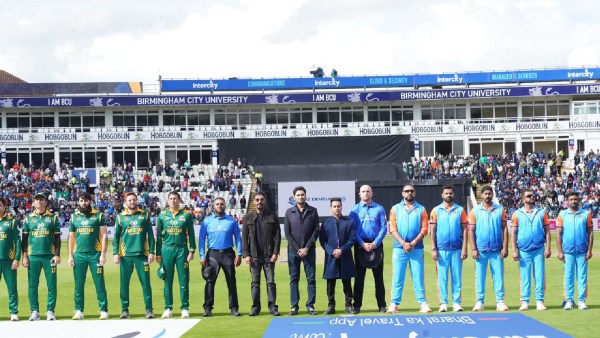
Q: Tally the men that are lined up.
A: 15